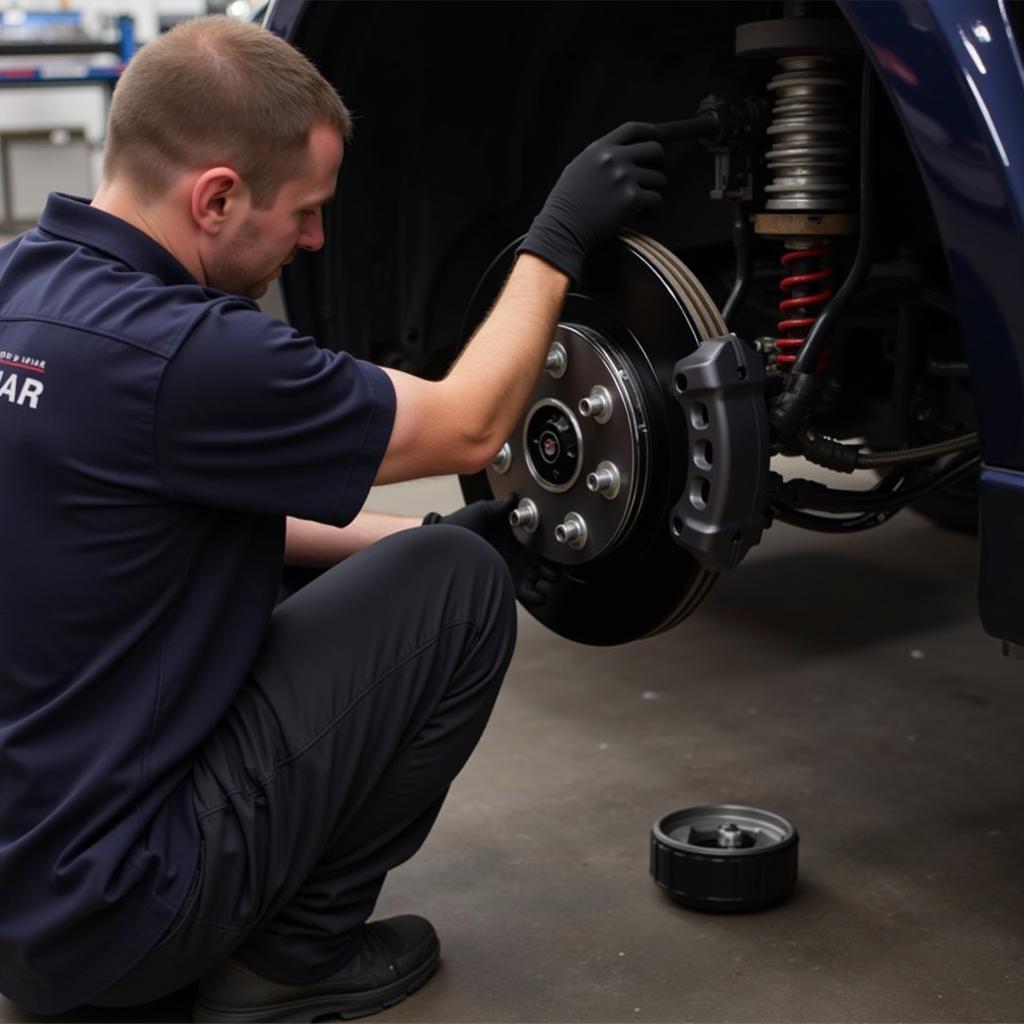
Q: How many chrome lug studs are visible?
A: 6